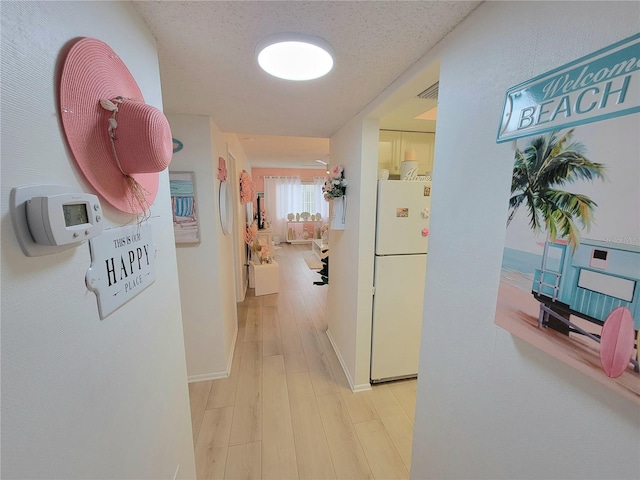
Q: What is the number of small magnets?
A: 4